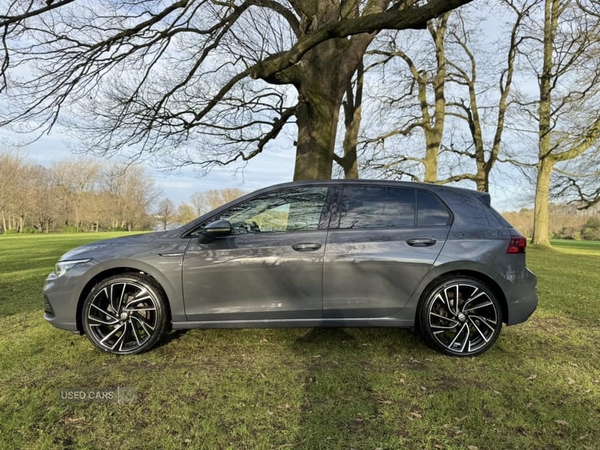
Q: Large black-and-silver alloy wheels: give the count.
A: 2